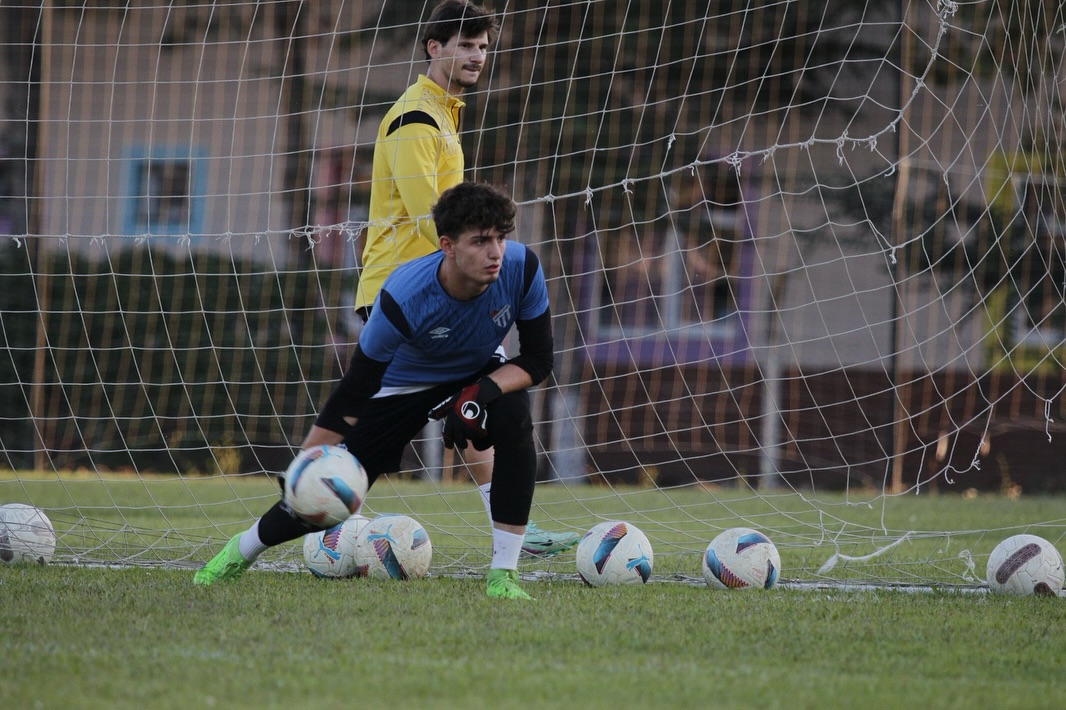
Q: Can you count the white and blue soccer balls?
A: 5